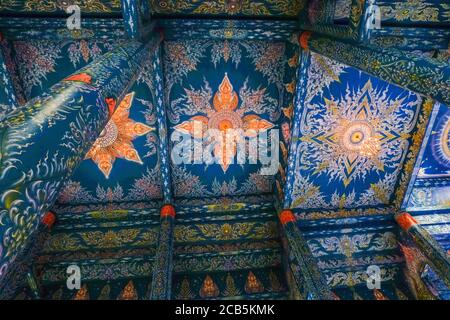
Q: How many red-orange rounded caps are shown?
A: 5